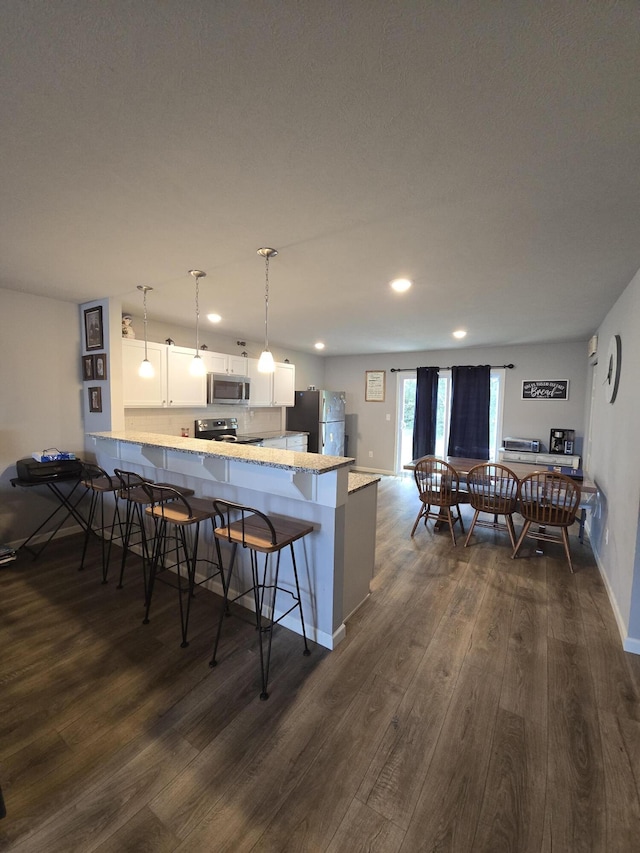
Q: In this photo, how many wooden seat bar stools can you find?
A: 4